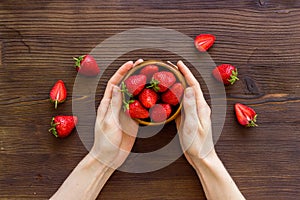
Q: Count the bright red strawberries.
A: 13